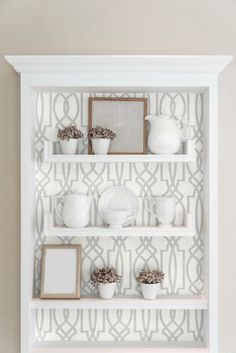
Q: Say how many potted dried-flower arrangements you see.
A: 4